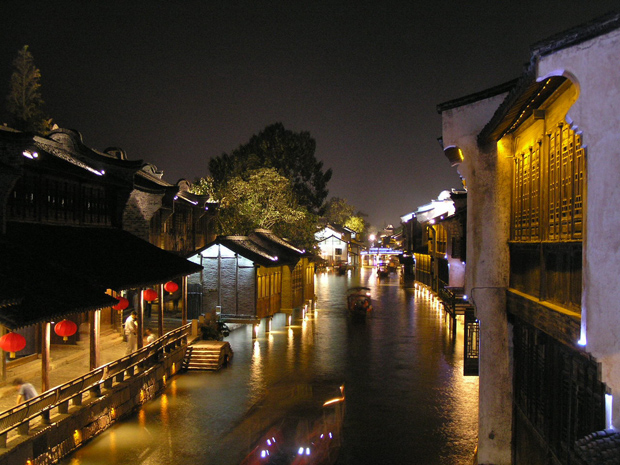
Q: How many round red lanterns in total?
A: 5